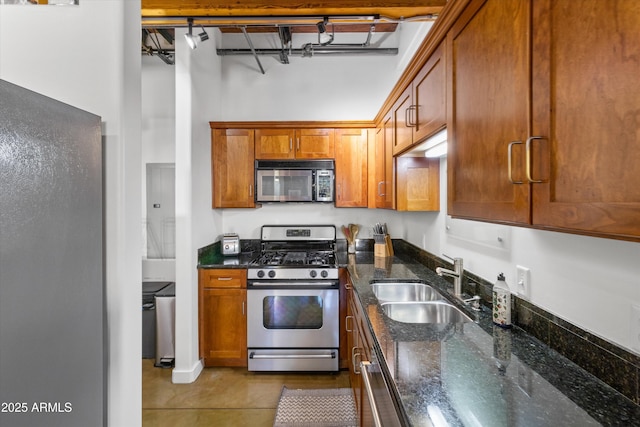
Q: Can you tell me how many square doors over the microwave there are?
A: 2